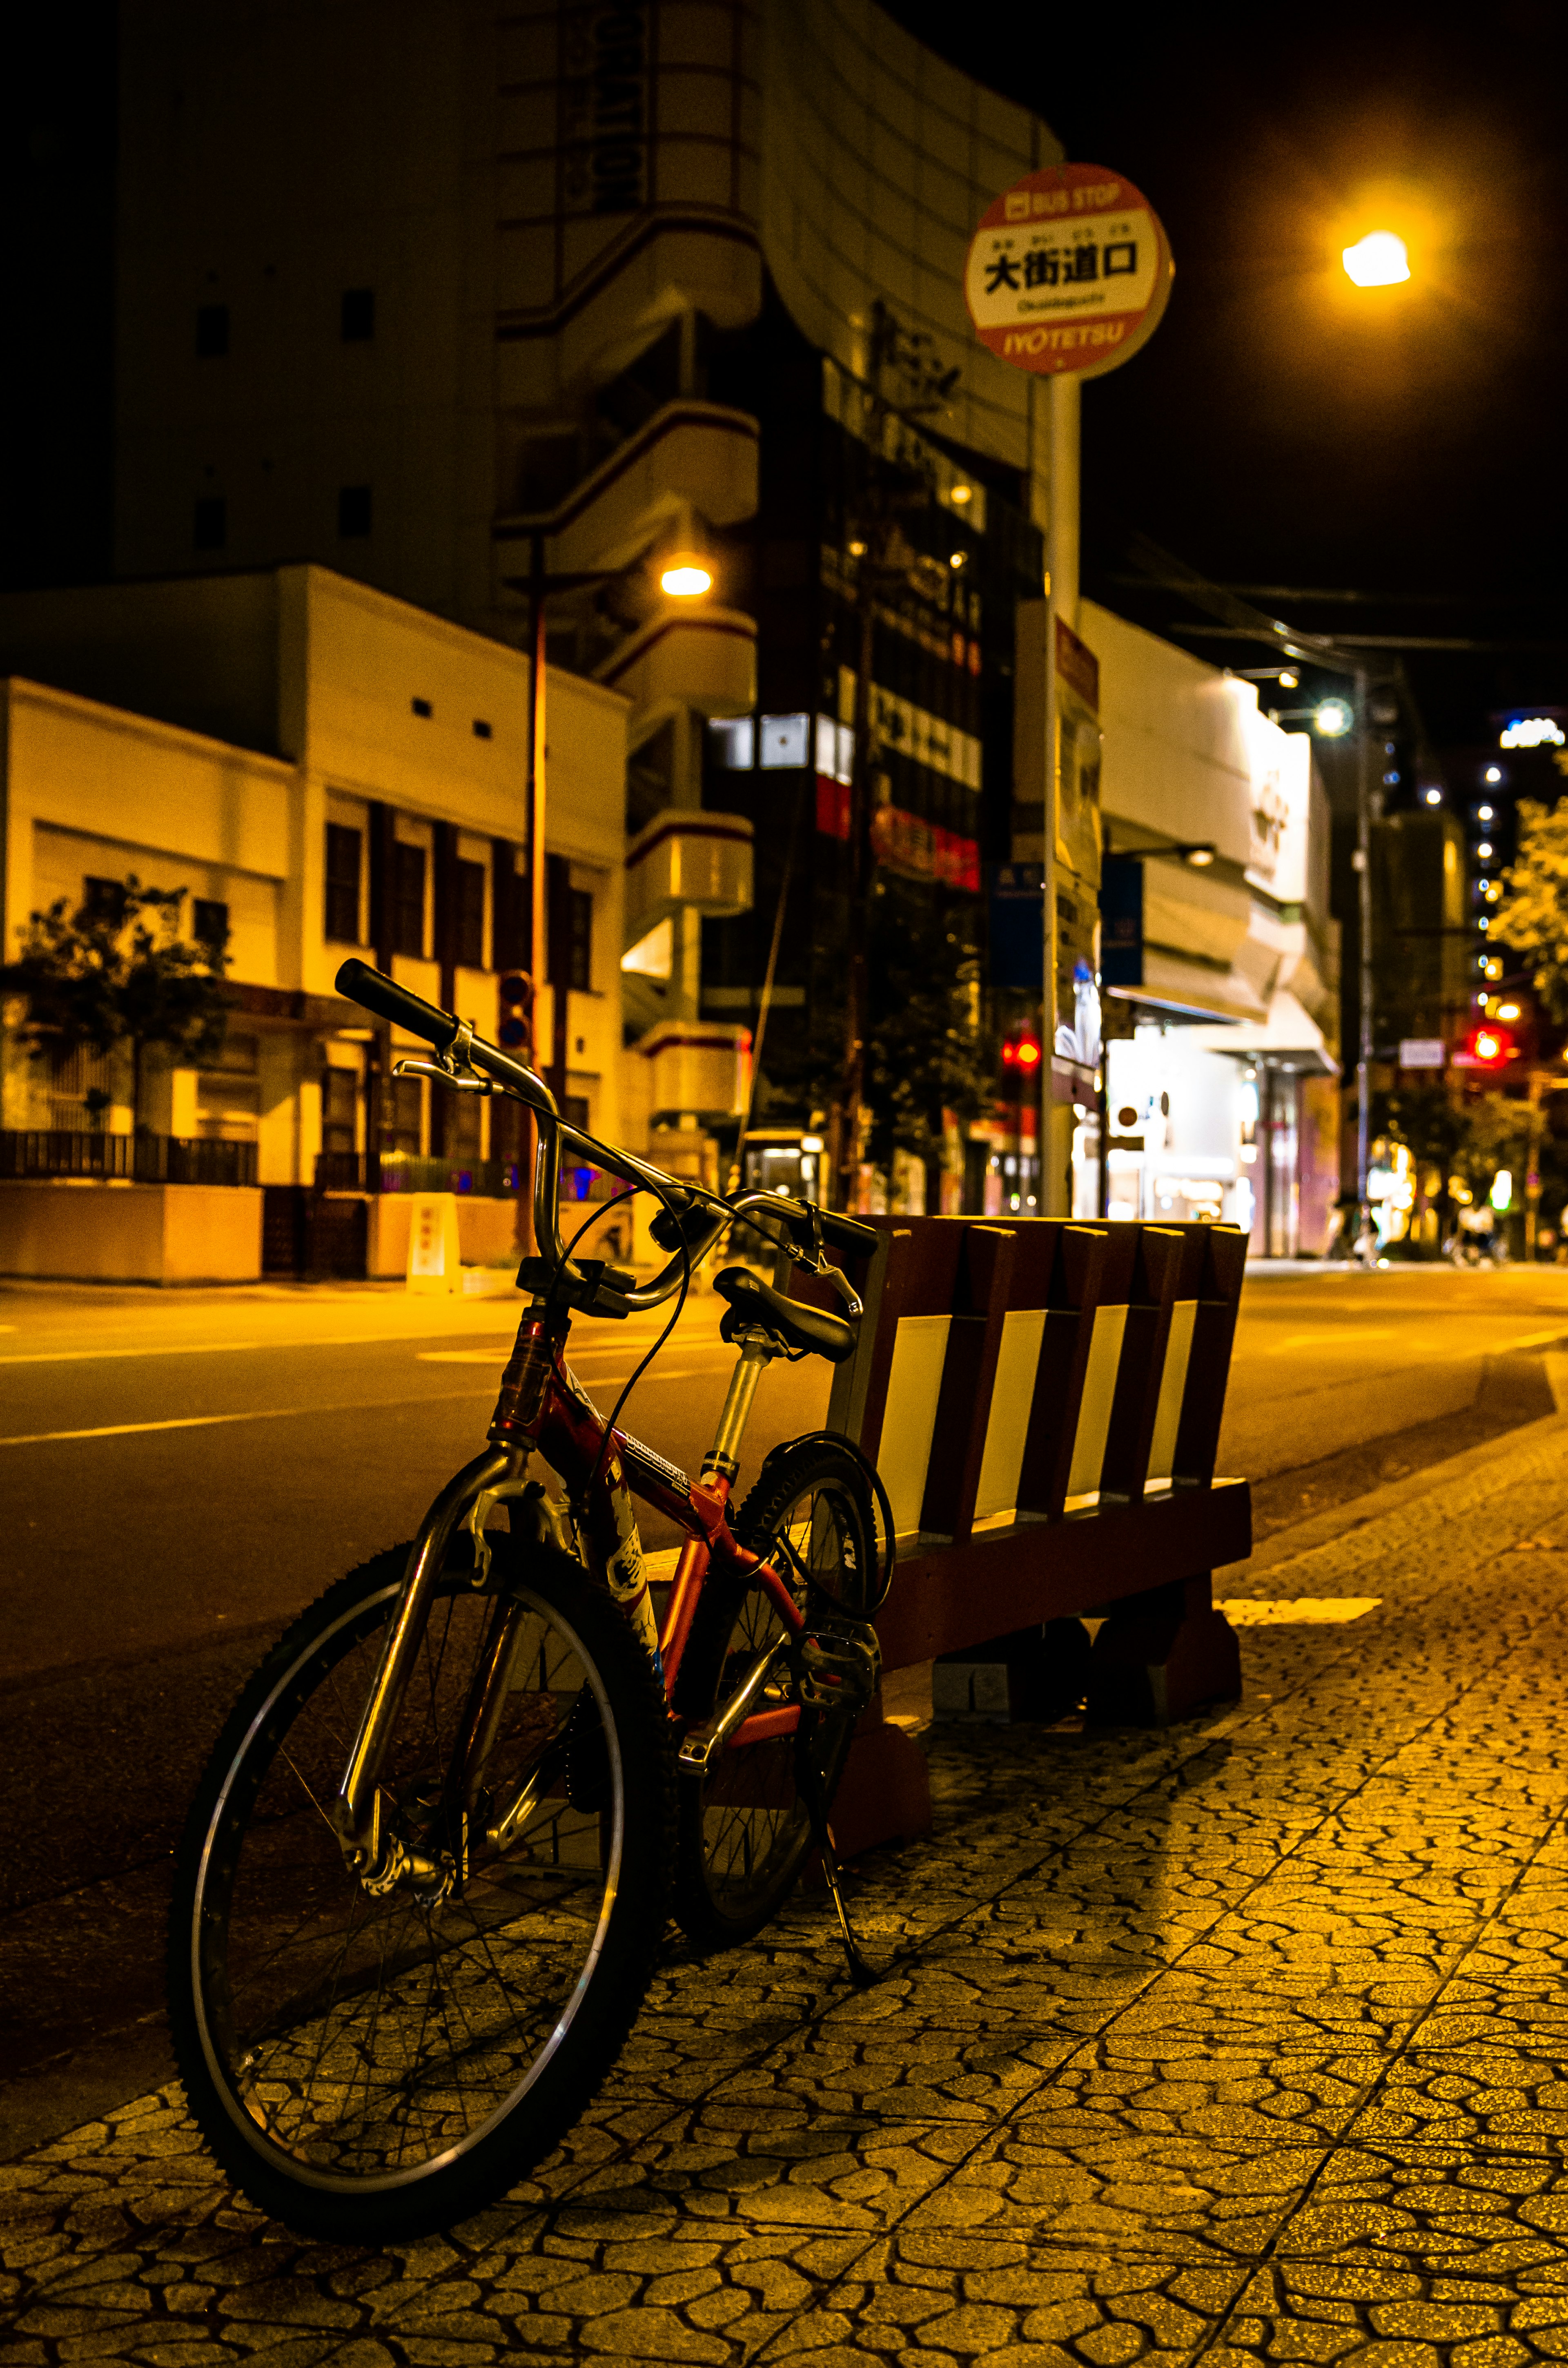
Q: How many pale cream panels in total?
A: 4